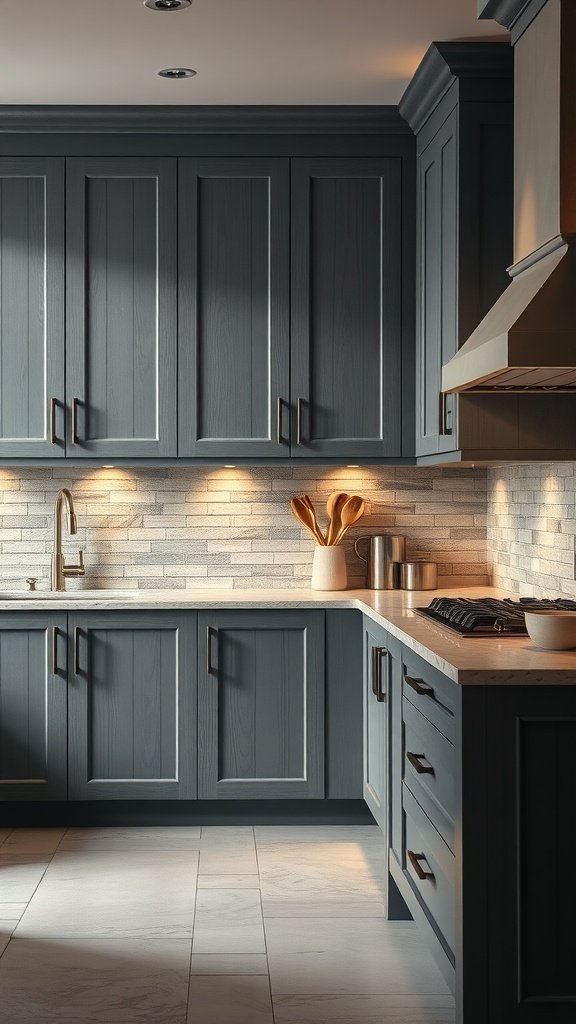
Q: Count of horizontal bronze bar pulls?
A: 3